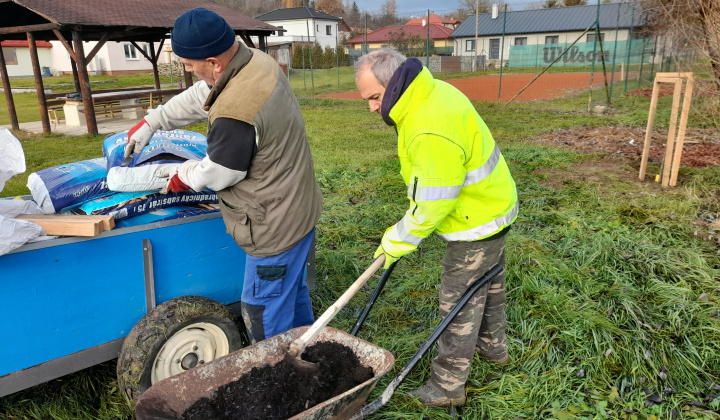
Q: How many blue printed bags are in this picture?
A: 4